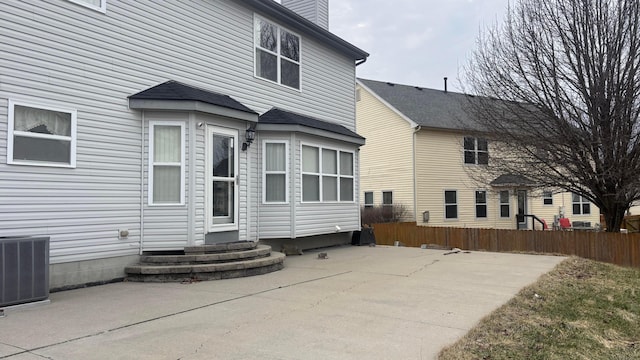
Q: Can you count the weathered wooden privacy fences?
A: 1